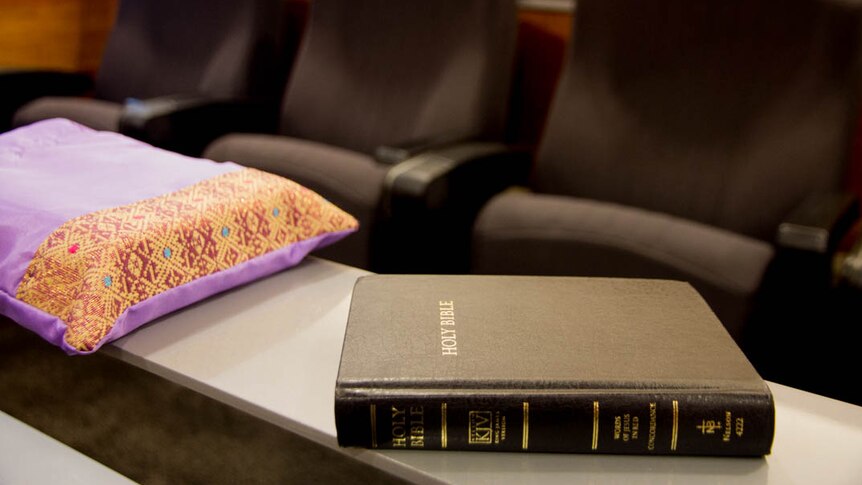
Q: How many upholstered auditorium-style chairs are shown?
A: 3